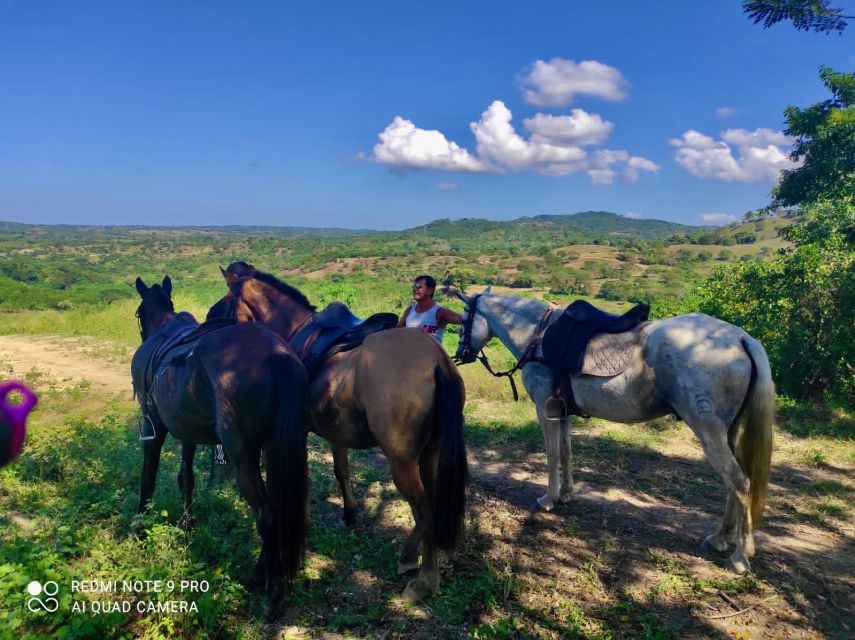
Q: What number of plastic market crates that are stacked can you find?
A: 0